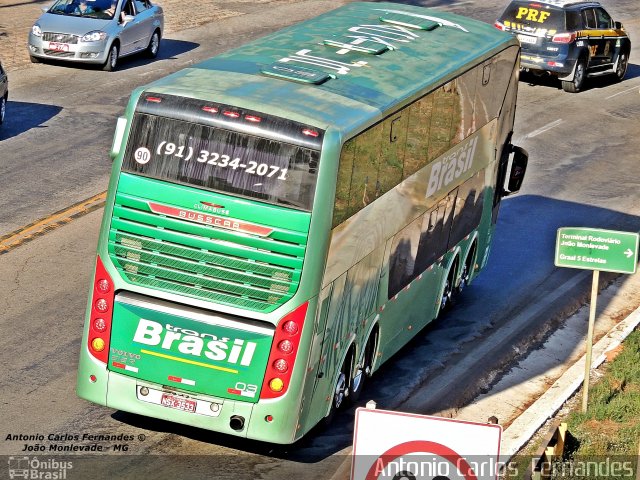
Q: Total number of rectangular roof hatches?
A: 3